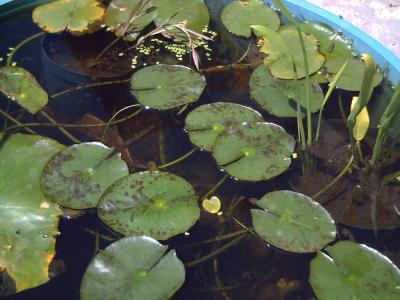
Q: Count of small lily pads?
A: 1